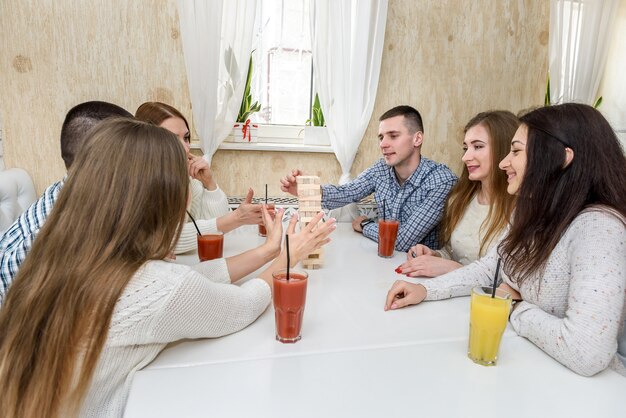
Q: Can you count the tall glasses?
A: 5